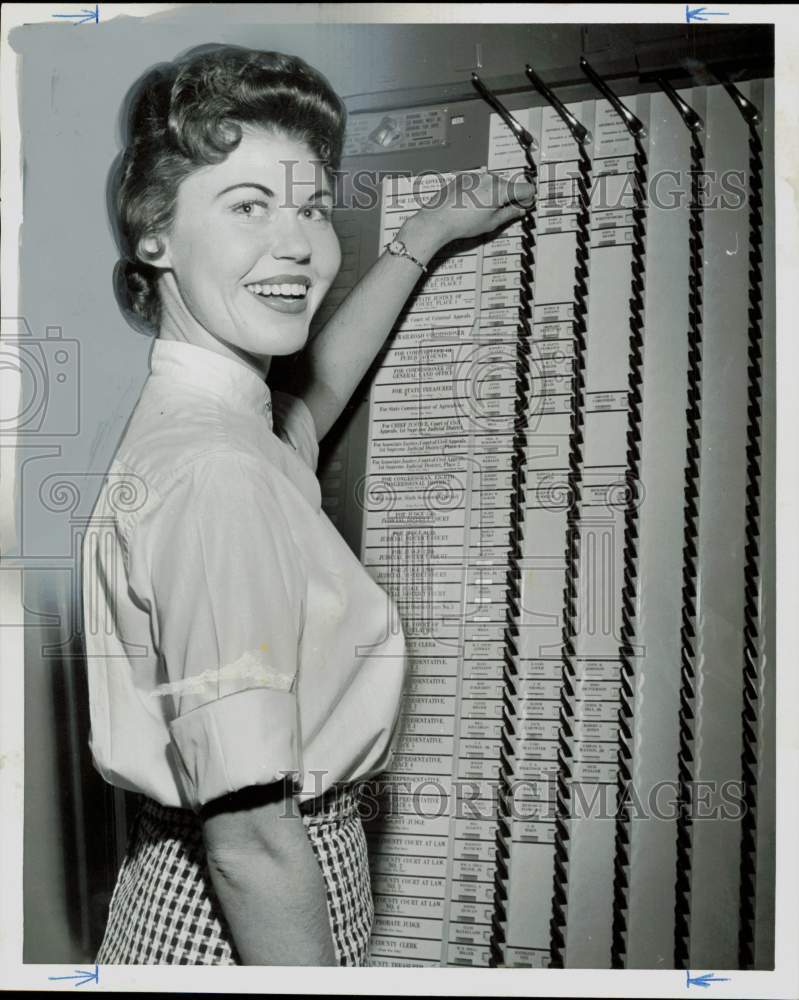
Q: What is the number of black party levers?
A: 5